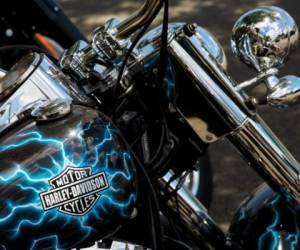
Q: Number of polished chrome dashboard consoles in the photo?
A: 1